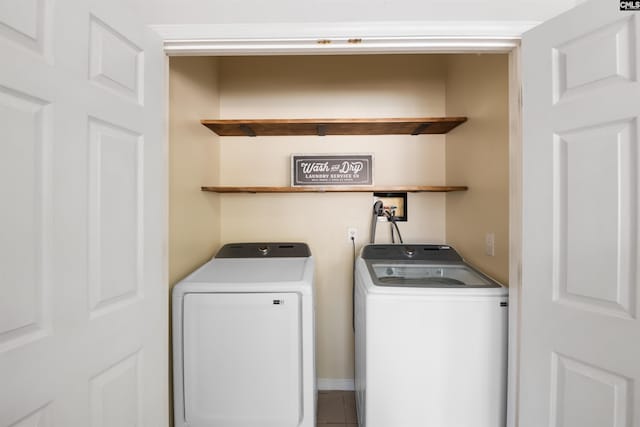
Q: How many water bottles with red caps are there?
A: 0